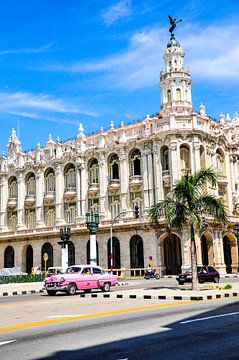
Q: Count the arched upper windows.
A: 11